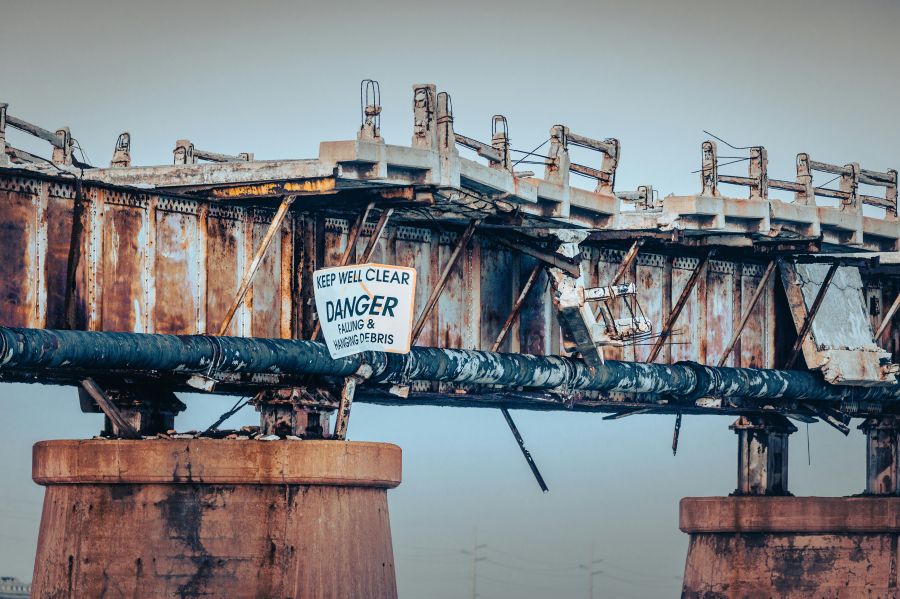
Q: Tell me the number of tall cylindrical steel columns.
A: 2